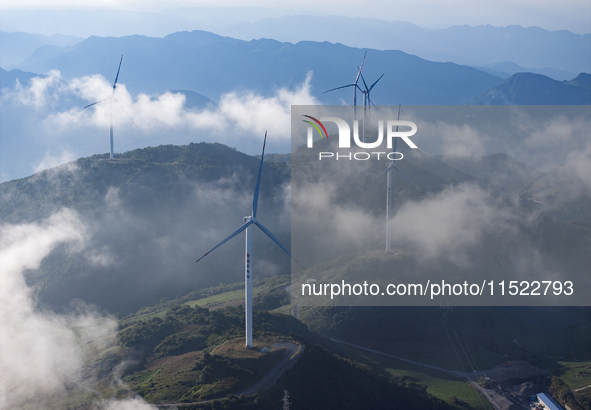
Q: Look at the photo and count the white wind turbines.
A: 5